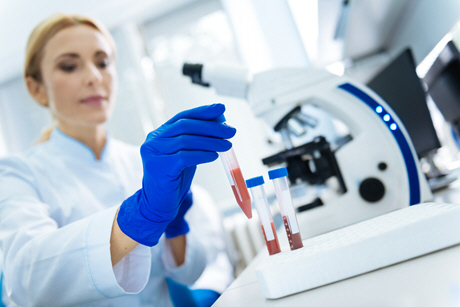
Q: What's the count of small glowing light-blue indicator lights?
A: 3